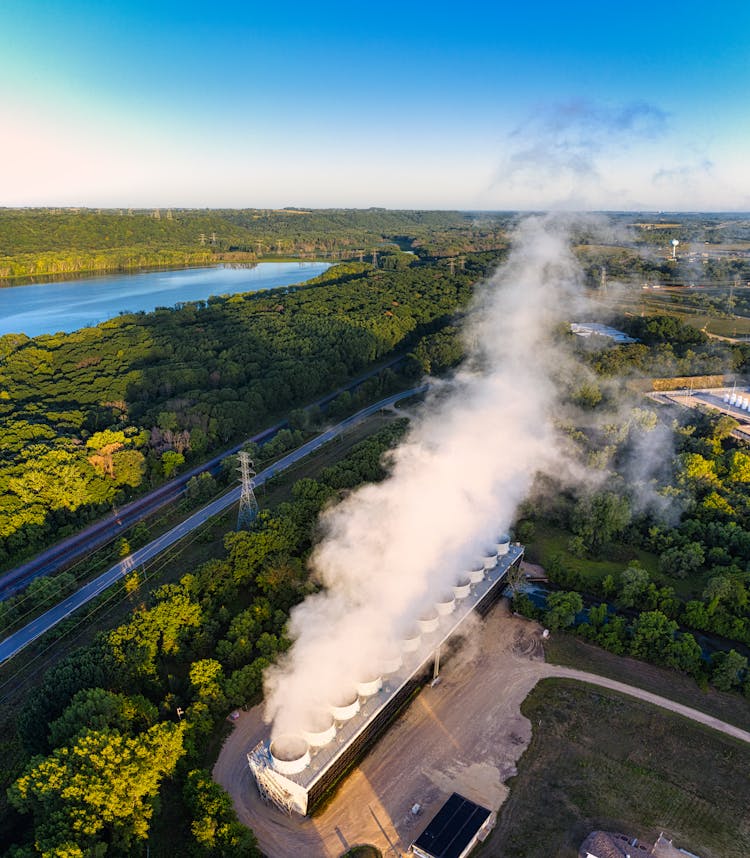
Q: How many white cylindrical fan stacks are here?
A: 12